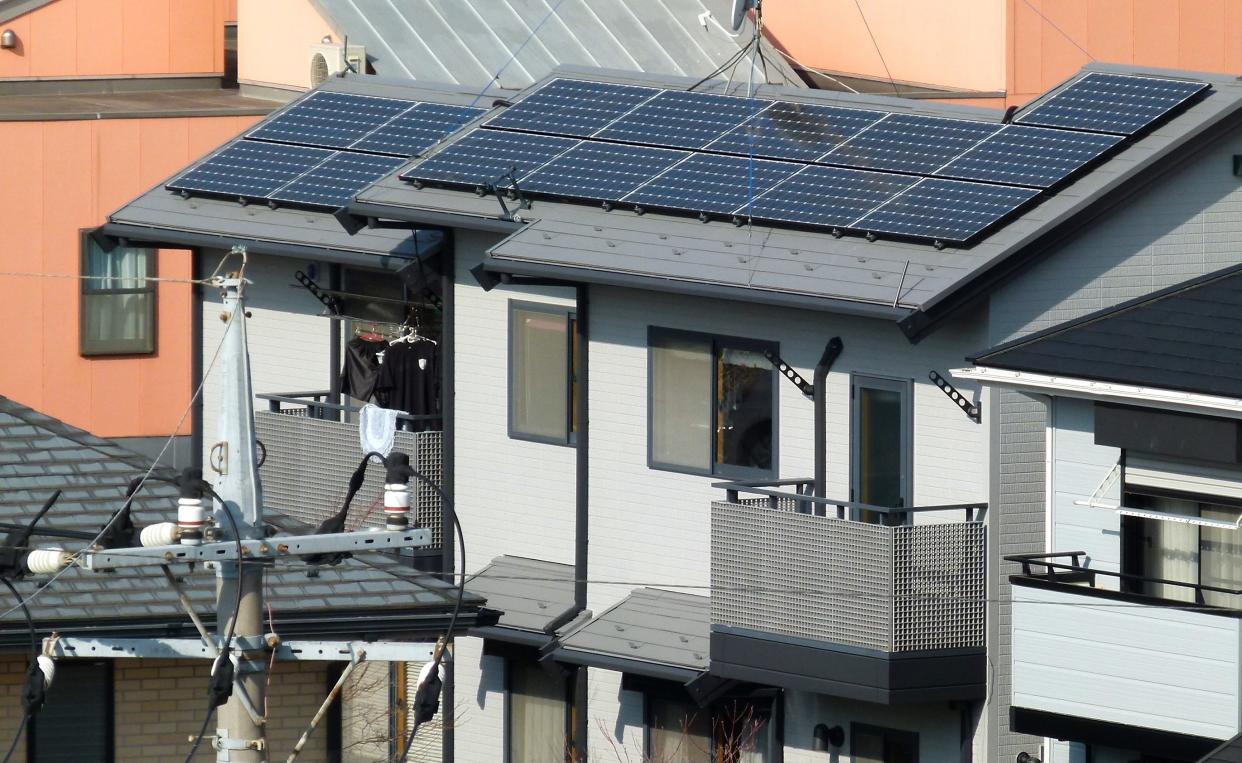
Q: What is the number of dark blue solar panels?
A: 15